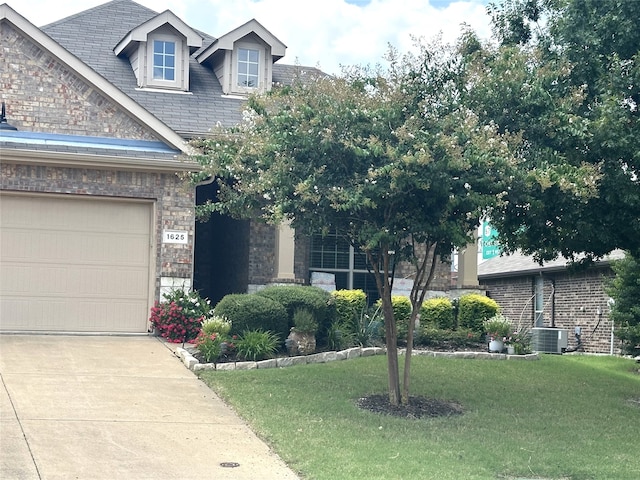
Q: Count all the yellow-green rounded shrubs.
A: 4